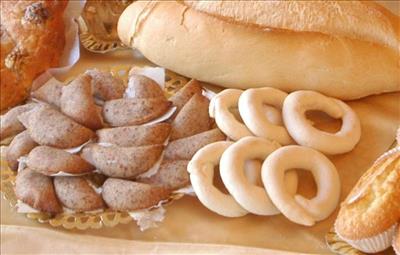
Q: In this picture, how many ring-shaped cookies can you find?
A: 6